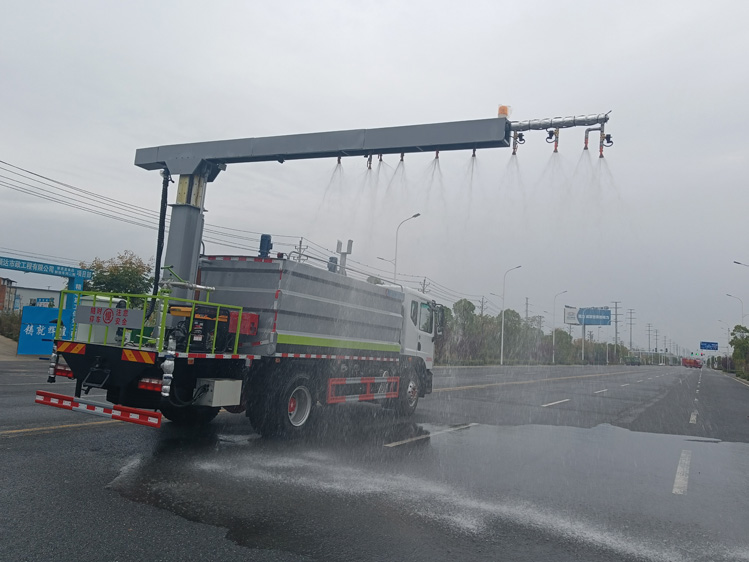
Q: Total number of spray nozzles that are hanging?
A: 10